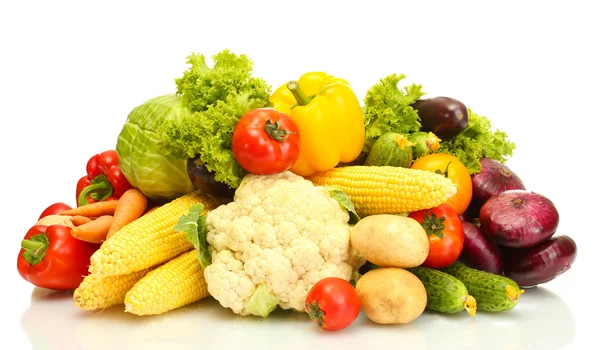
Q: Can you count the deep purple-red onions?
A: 4